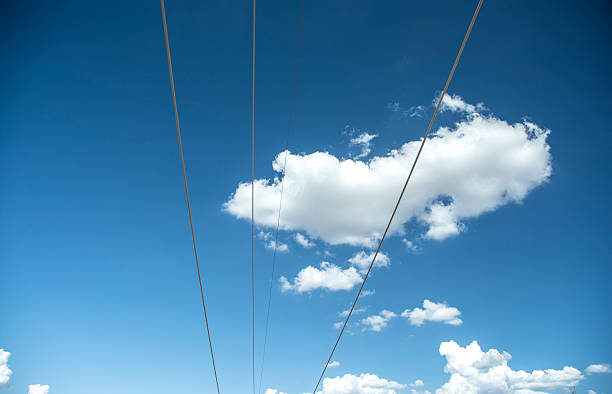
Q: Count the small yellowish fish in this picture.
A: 0